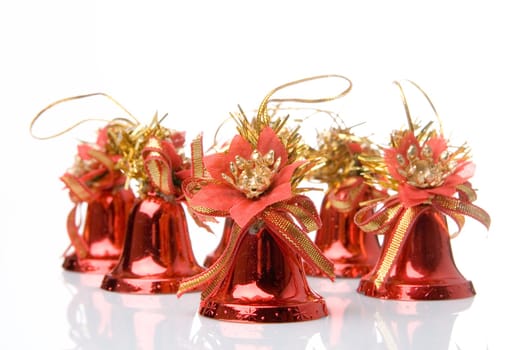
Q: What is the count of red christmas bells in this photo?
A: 6